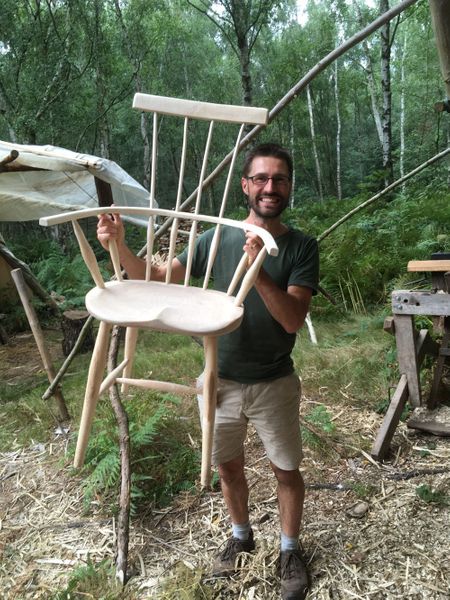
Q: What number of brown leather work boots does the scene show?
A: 2